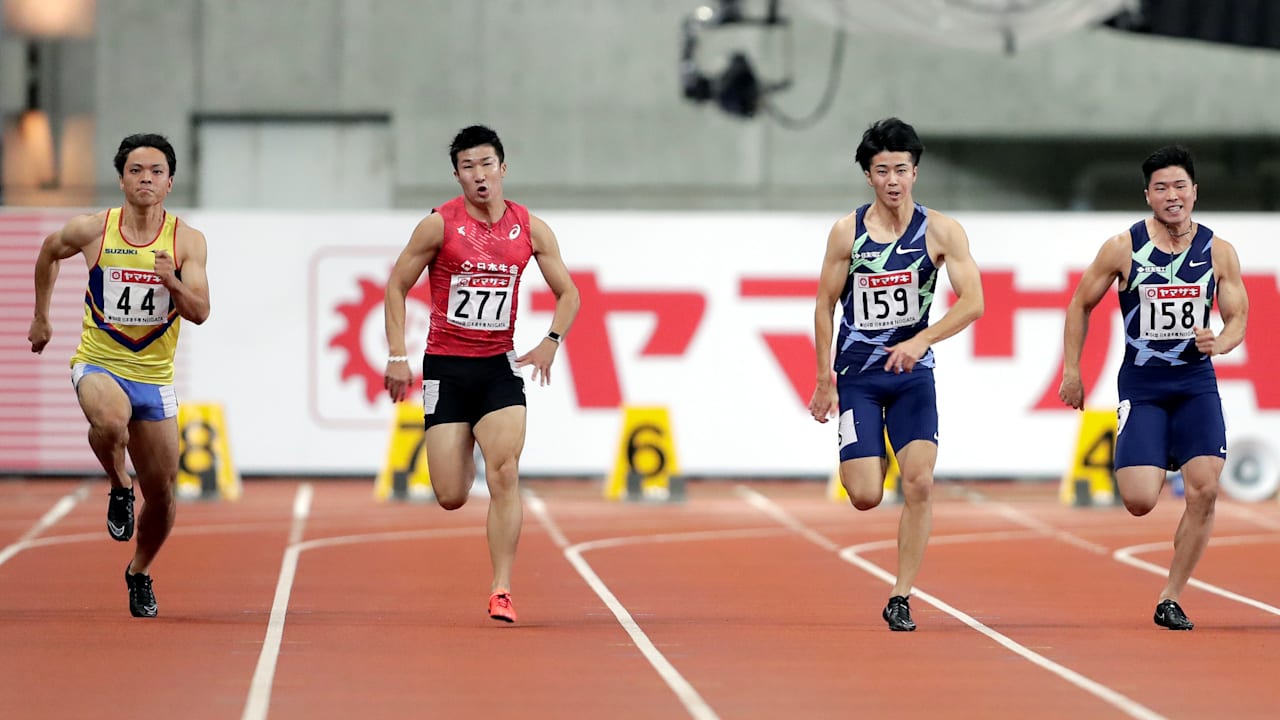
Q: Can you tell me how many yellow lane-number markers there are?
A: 5